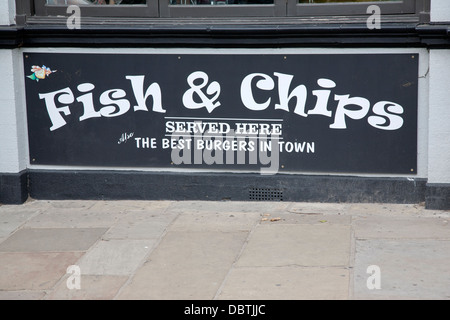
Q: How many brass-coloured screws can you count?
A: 8